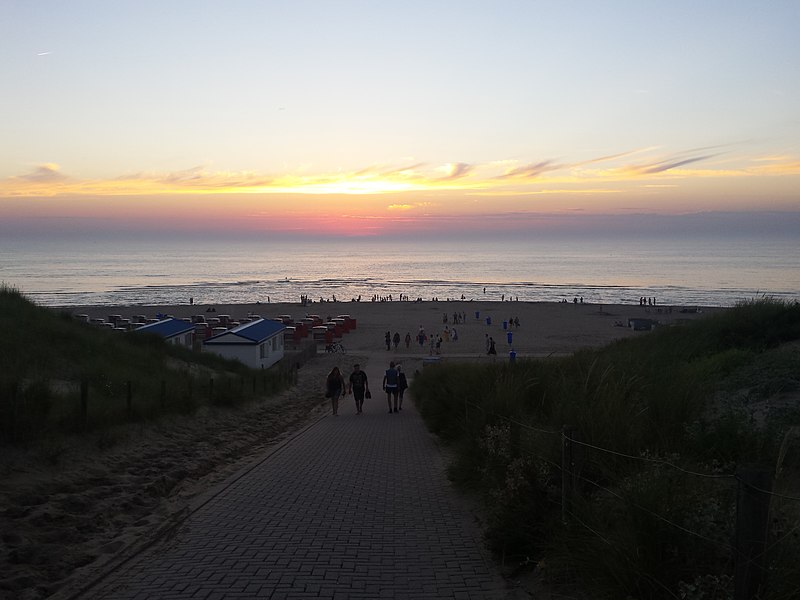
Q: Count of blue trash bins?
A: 5